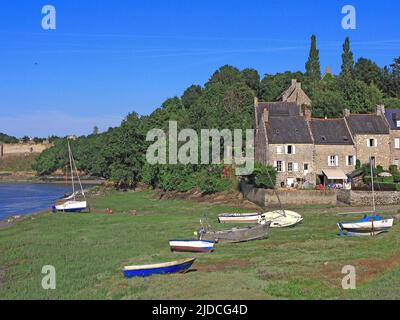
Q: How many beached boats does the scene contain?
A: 7